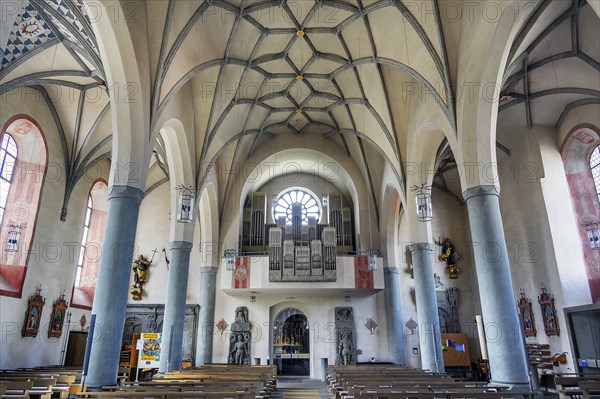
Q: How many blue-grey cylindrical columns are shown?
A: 6